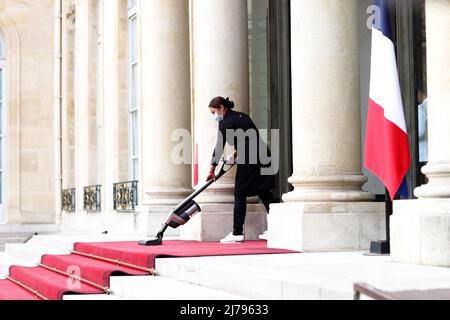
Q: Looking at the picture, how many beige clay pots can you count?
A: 0